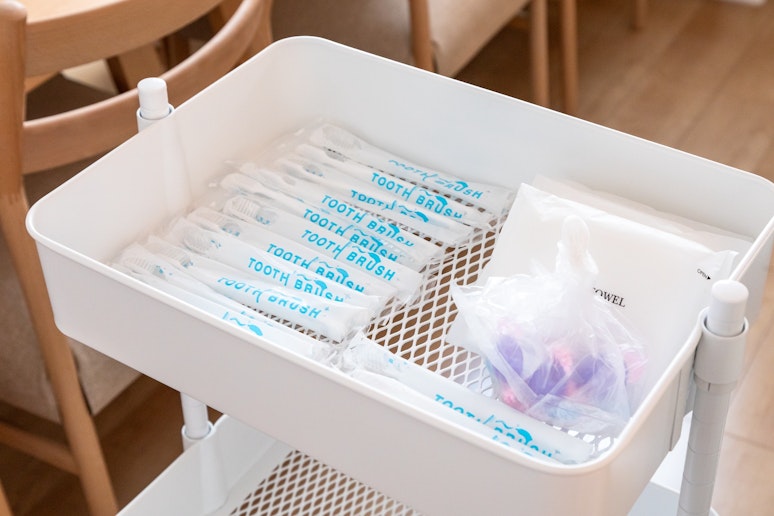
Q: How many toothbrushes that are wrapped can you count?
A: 13